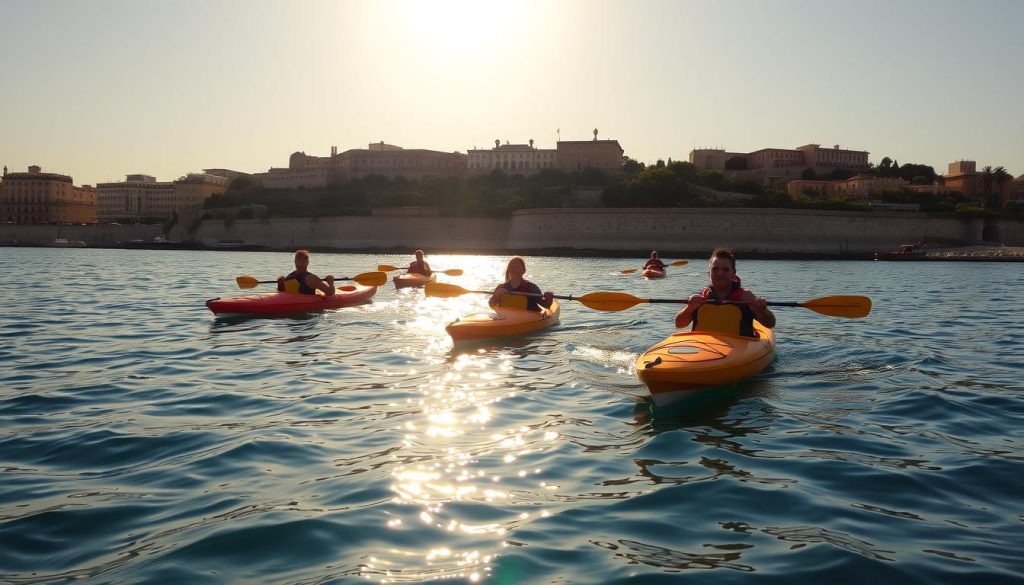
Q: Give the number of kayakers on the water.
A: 5